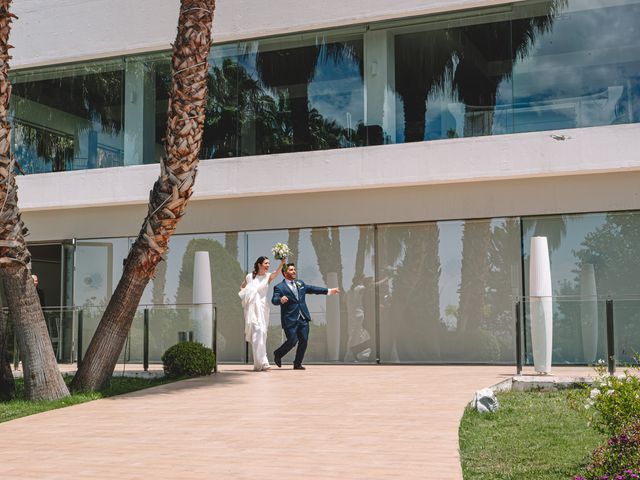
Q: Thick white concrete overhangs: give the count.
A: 2